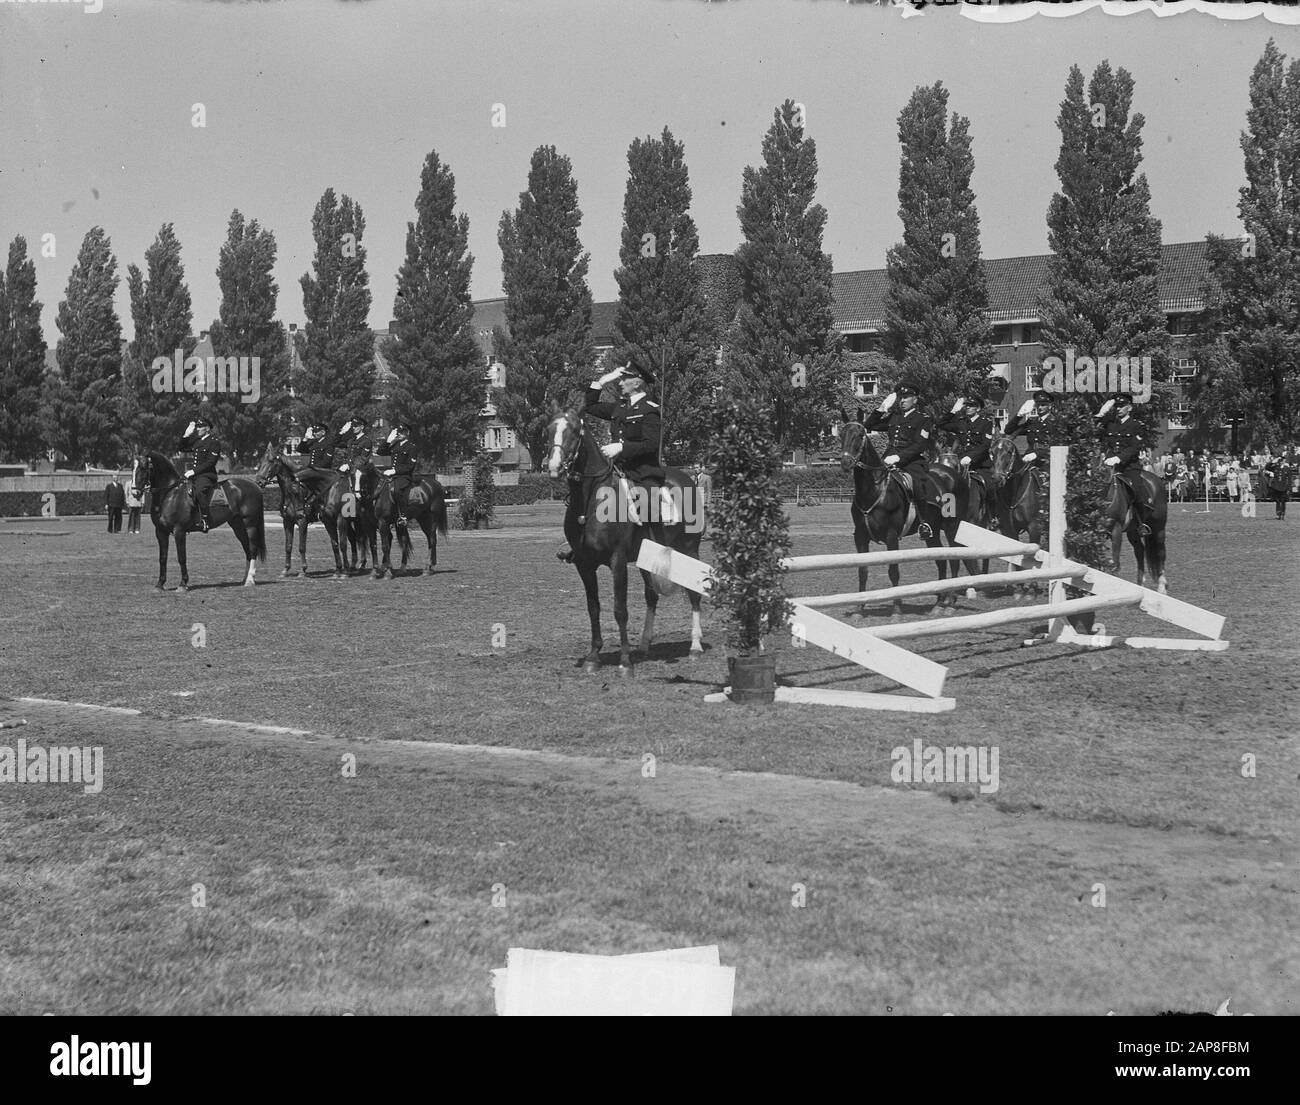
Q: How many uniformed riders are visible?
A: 9